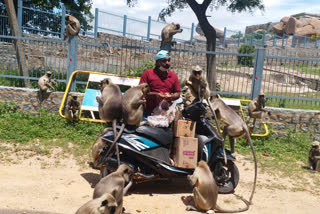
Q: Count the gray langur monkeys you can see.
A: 15